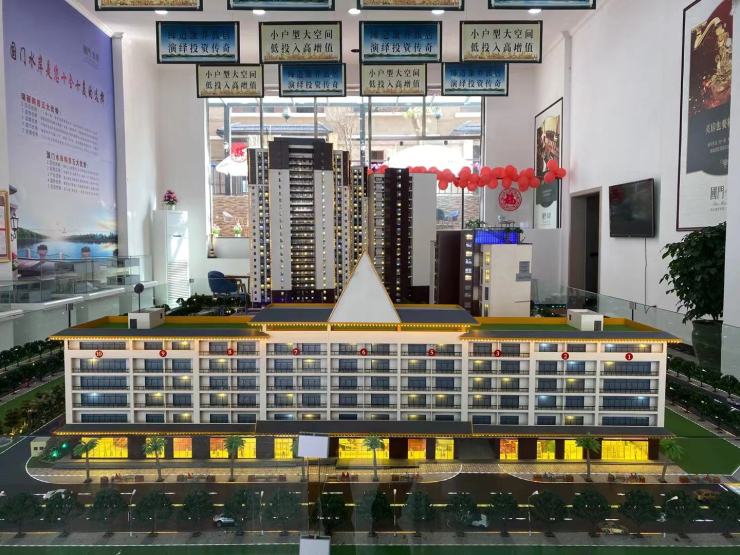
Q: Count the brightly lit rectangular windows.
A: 13